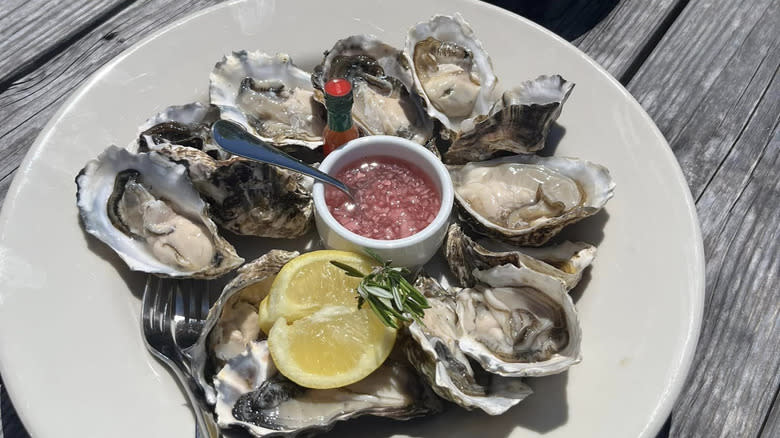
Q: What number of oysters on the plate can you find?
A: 12